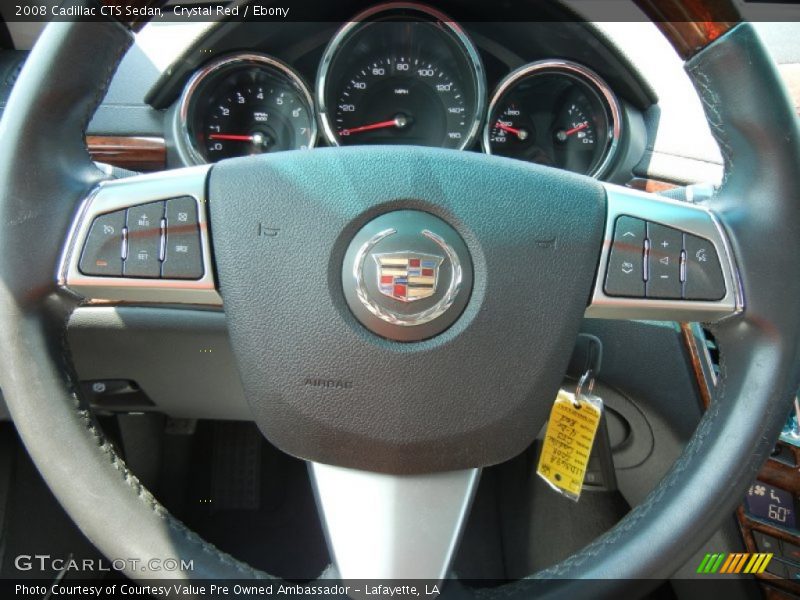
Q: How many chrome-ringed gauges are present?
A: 3